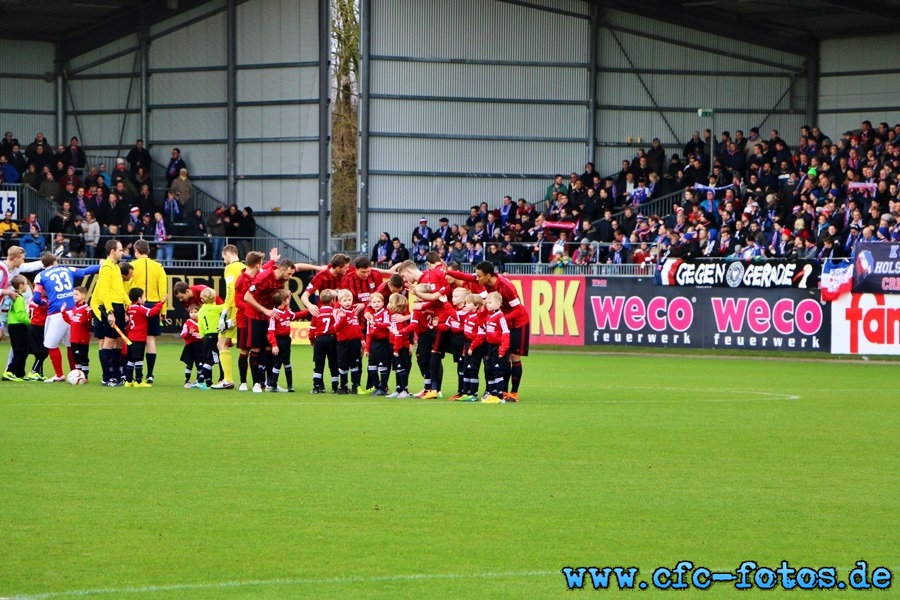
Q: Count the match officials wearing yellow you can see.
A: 3